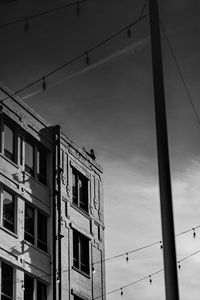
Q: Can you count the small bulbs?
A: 14